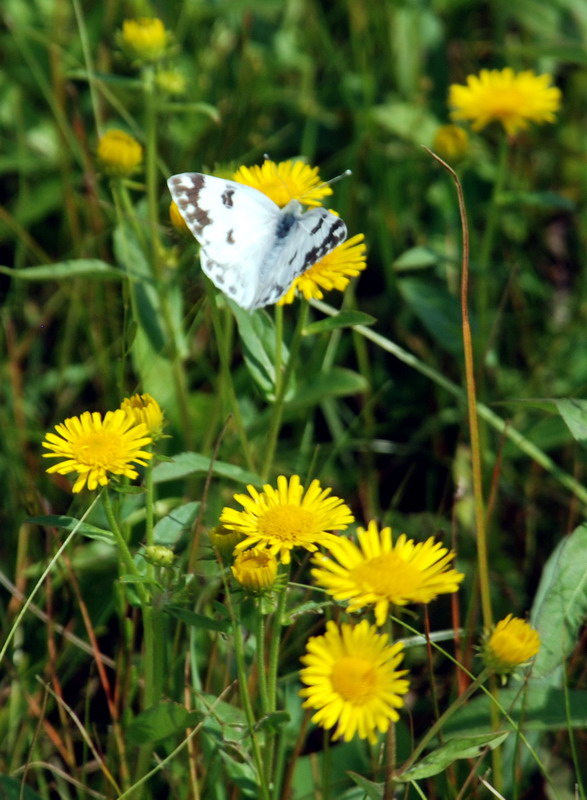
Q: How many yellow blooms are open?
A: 7